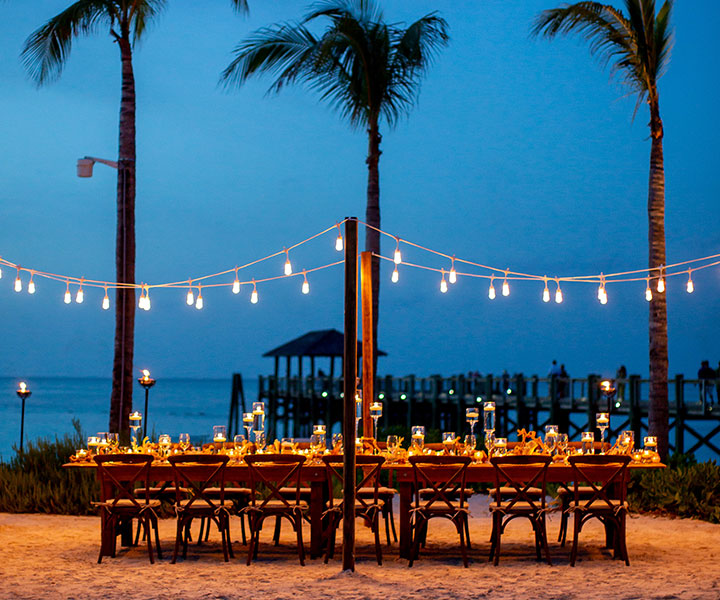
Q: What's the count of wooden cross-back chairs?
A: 14